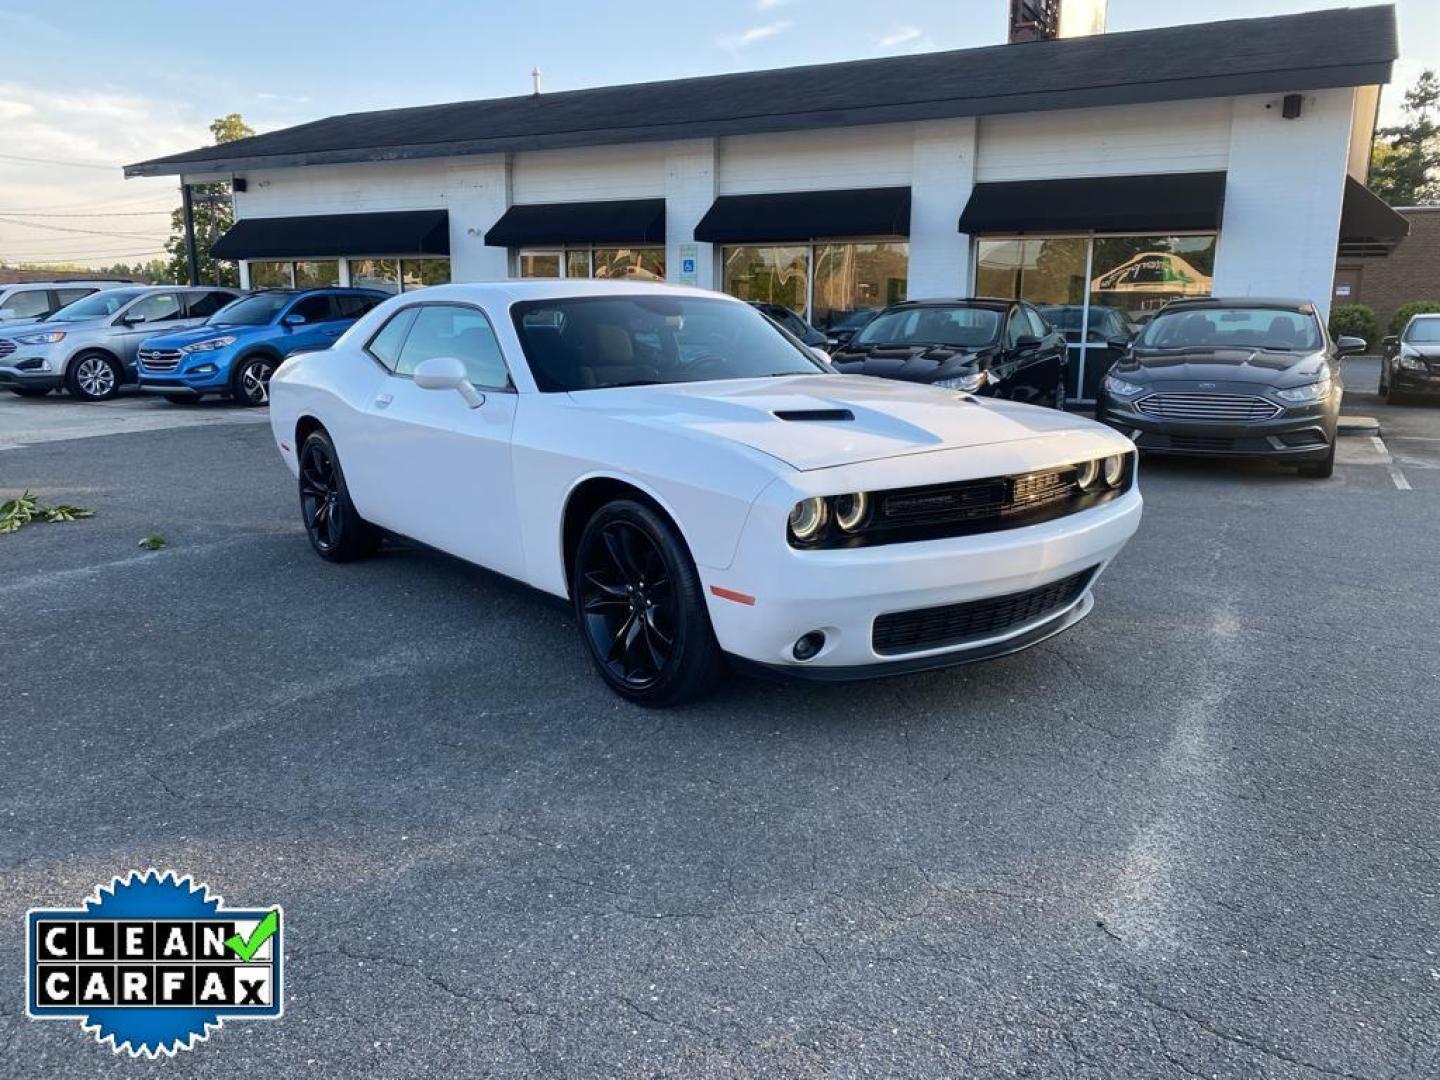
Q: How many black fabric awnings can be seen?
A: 5